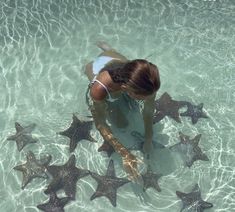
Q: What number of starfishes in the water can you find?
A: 12